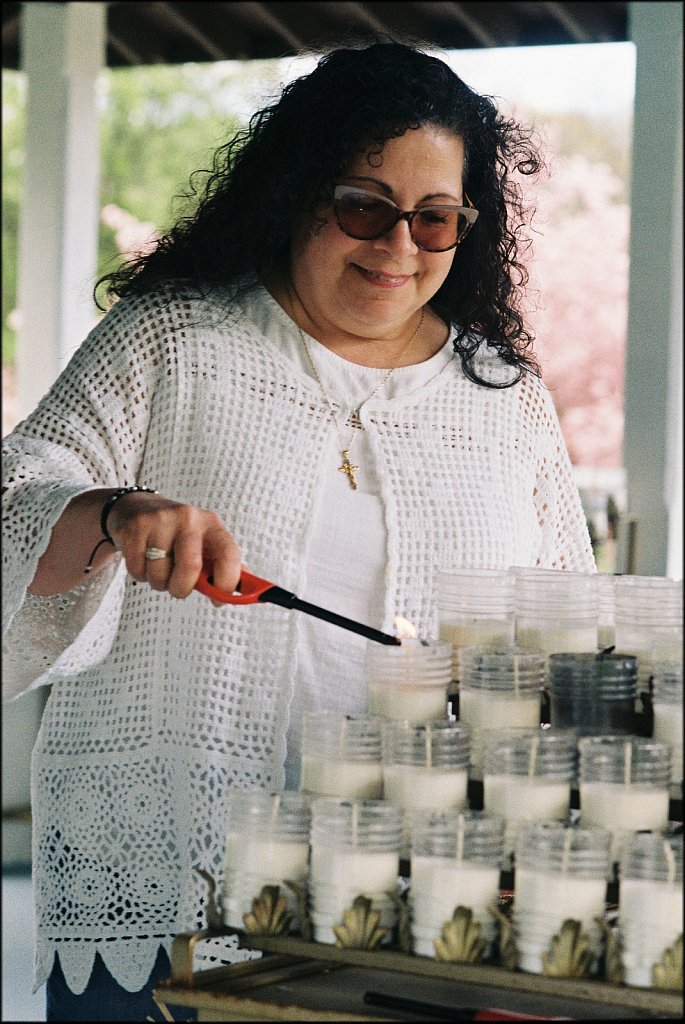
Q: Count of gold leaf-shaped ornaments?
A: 5